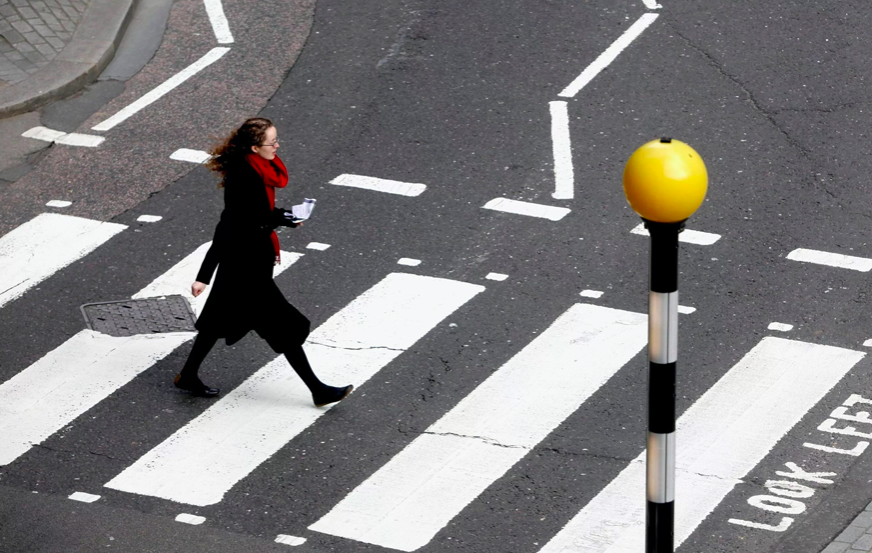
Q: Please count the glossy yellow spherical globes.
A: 1